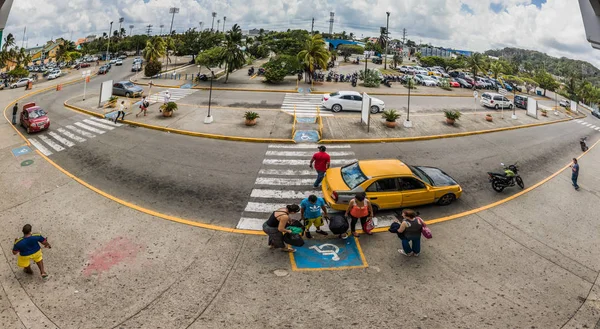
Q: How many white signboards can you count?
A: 4